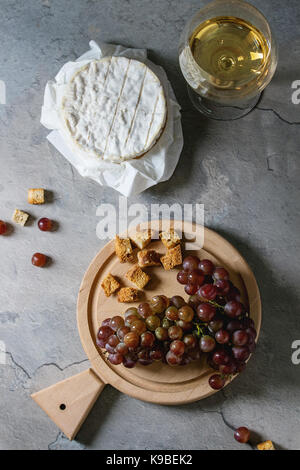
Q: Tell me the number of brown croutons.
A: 11